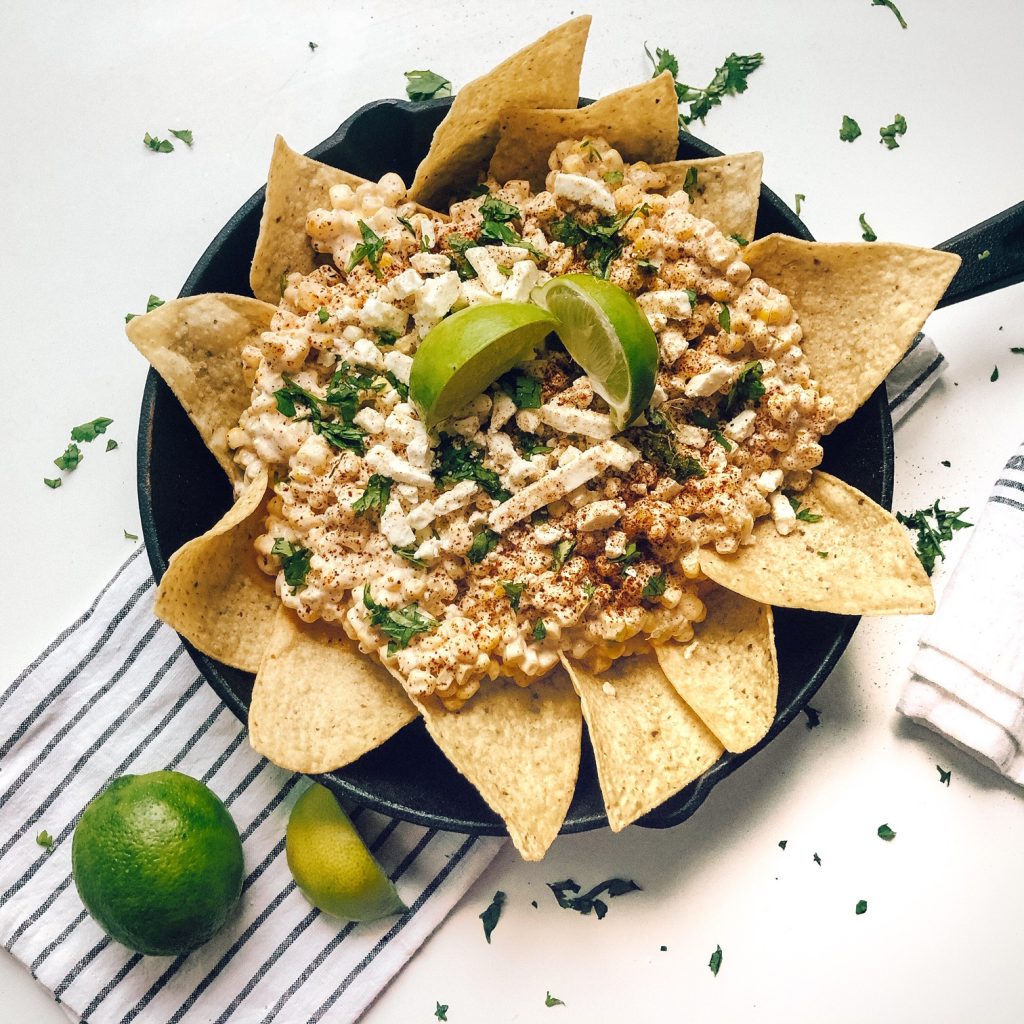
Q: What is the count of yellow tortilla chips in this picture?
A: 12